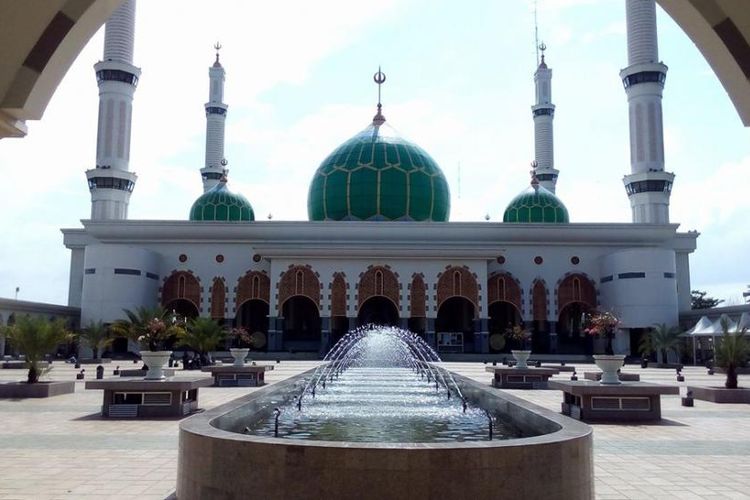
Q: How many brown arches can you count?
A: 11